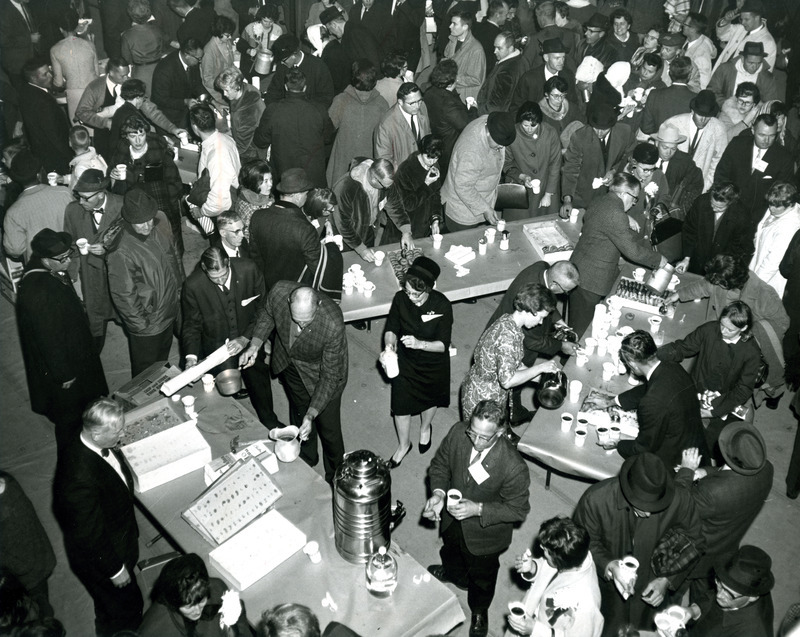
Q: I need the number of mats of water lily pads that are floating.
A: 0